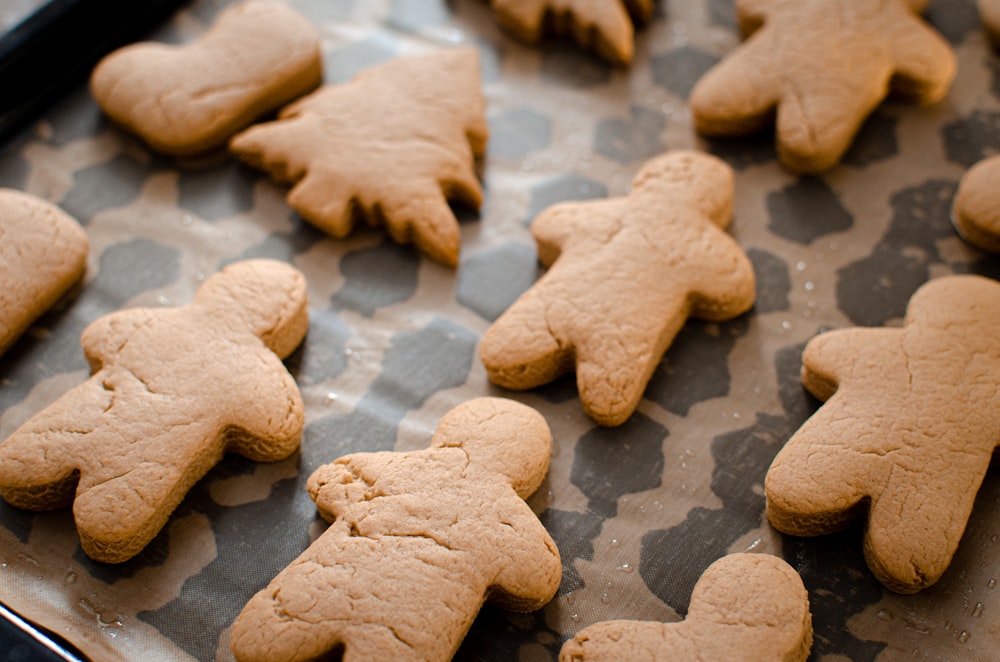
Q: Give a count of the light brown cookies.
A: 12